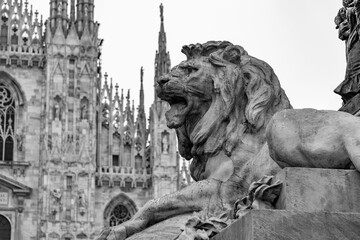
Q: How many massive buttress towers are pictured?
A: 2